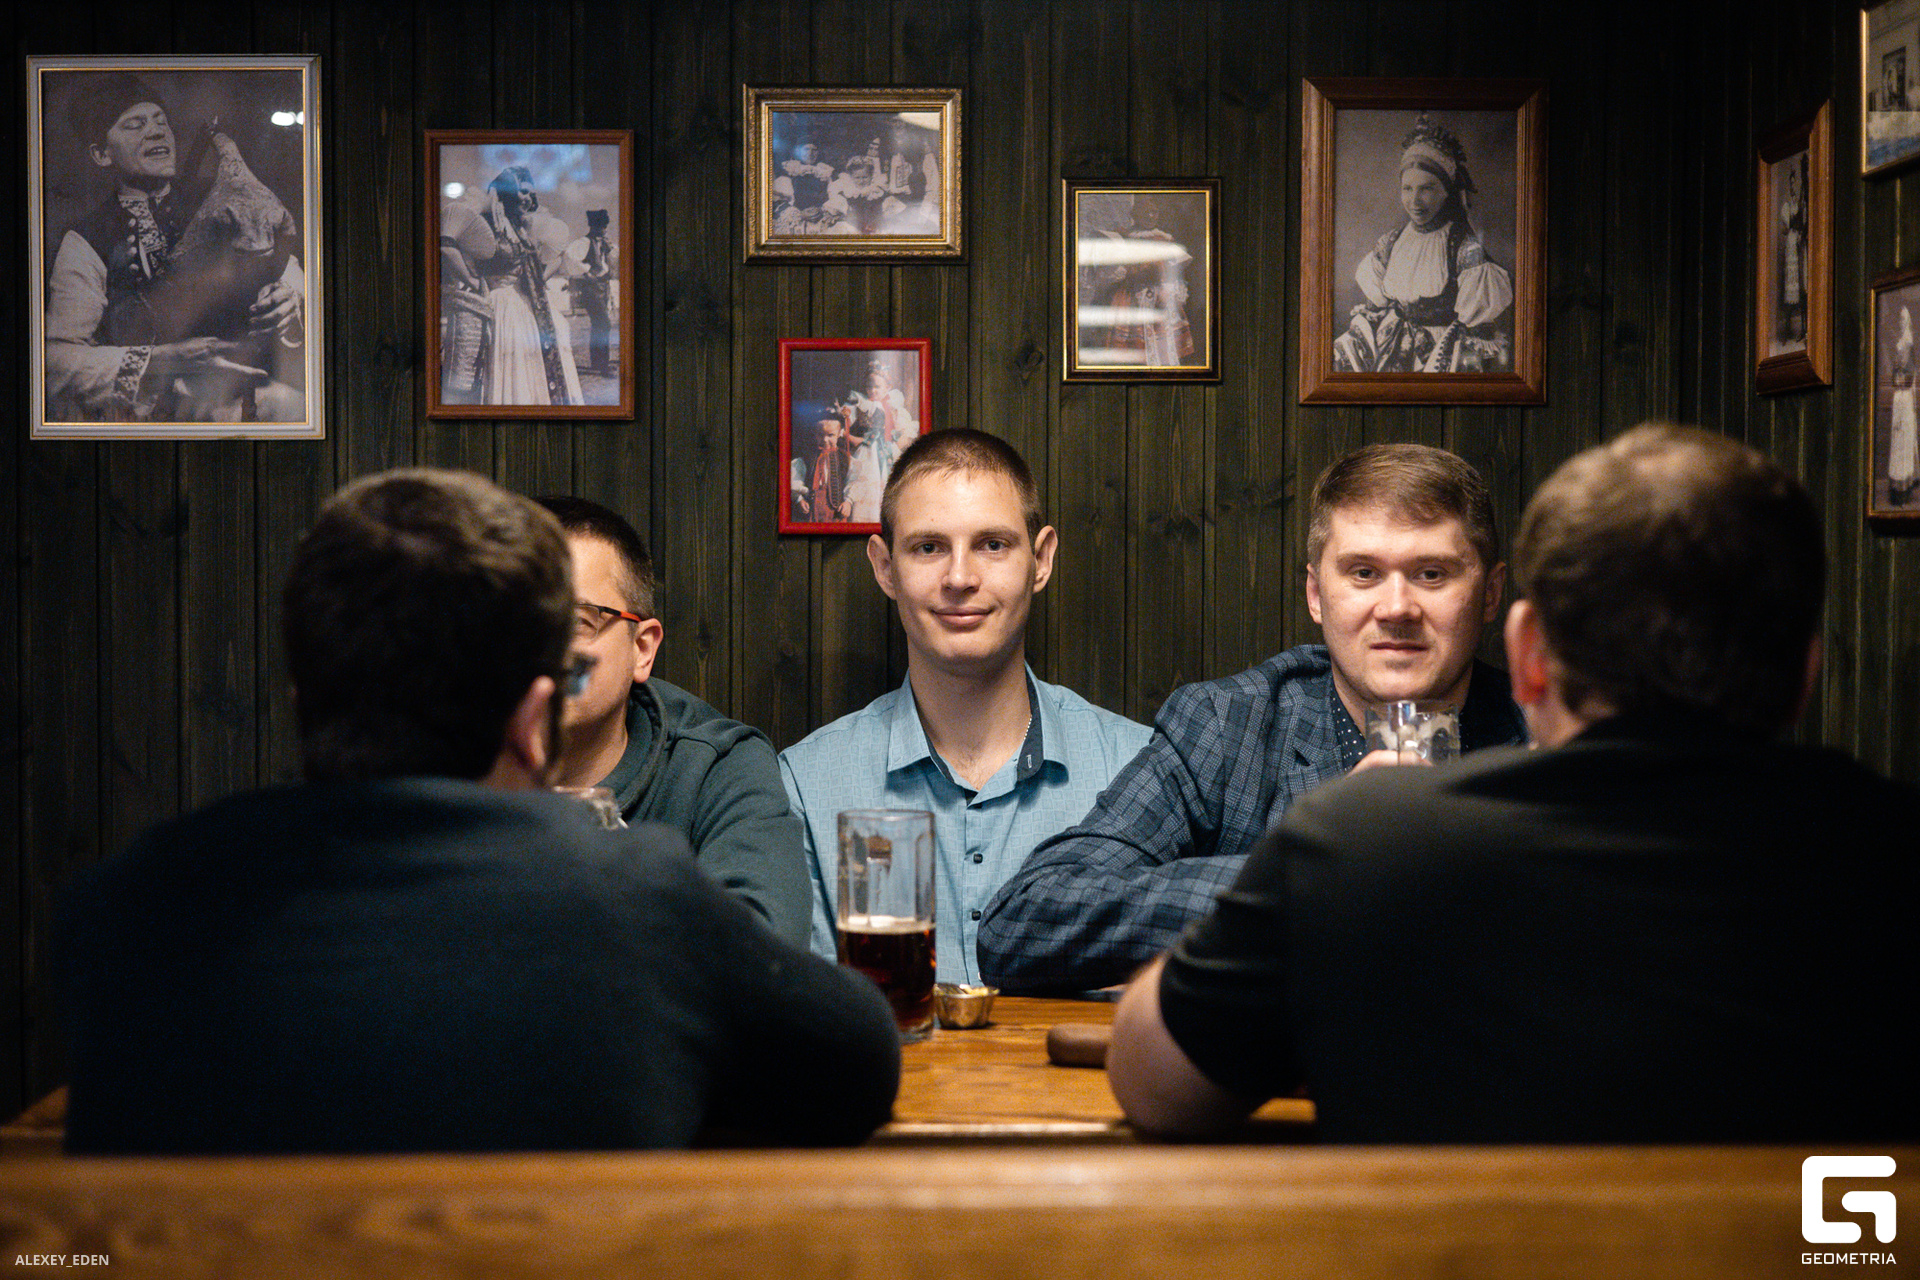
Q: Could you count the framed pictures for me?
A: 9